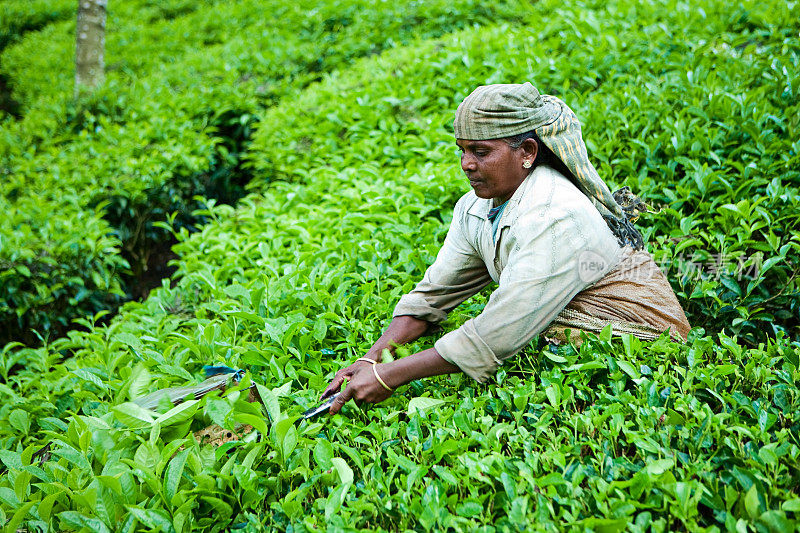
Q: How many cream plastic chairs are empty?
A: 0